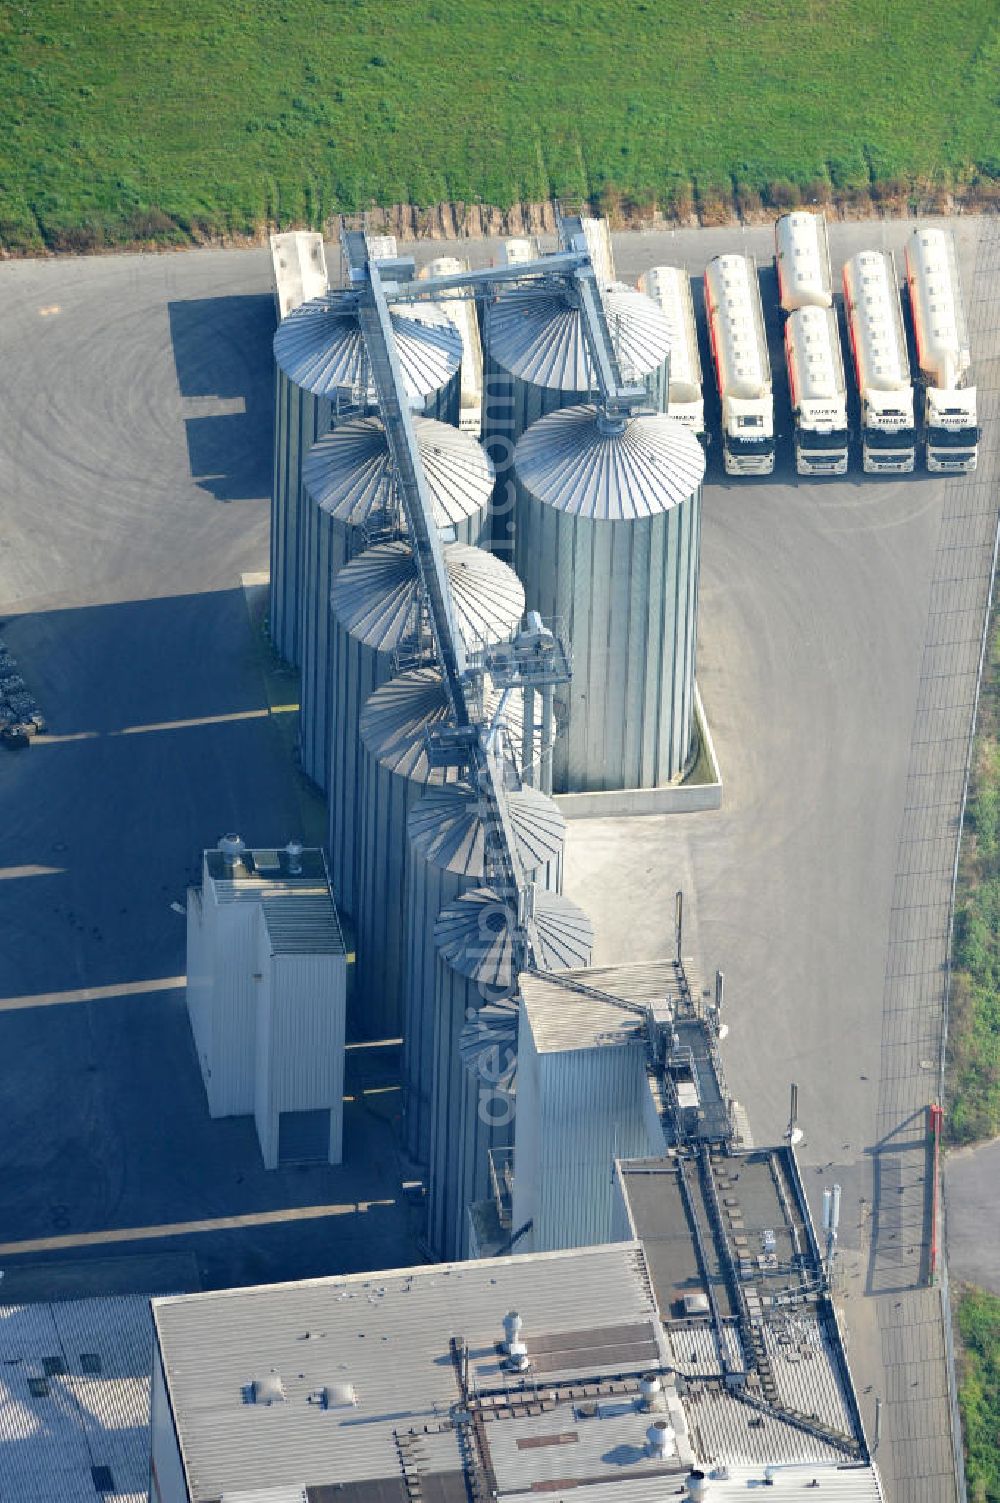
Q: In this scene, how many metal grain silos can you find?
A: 9